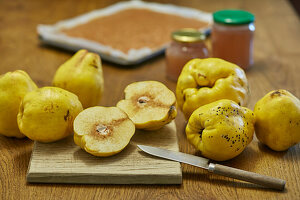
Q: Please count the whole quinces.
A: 6